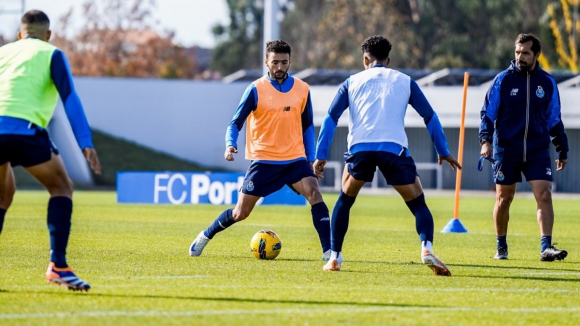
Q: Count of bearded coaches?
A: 1